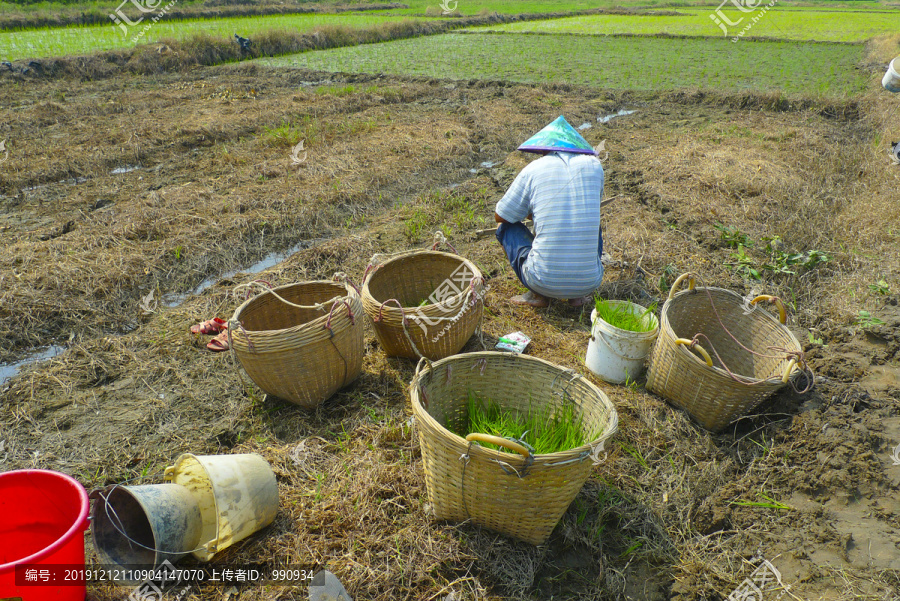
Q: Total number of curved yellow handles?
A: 5